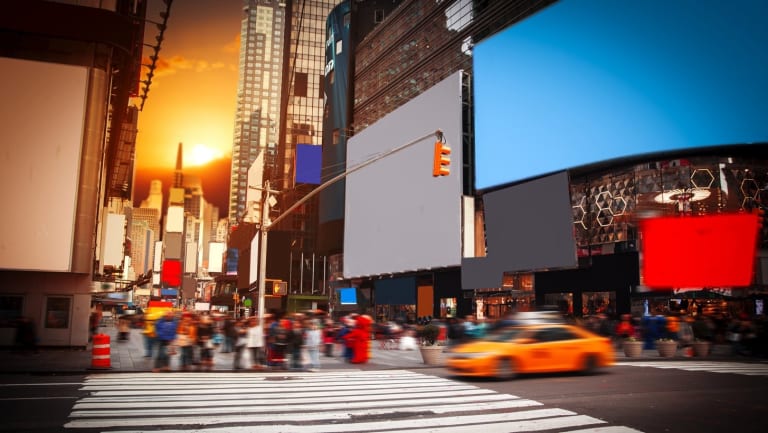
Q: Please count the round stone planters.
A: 4